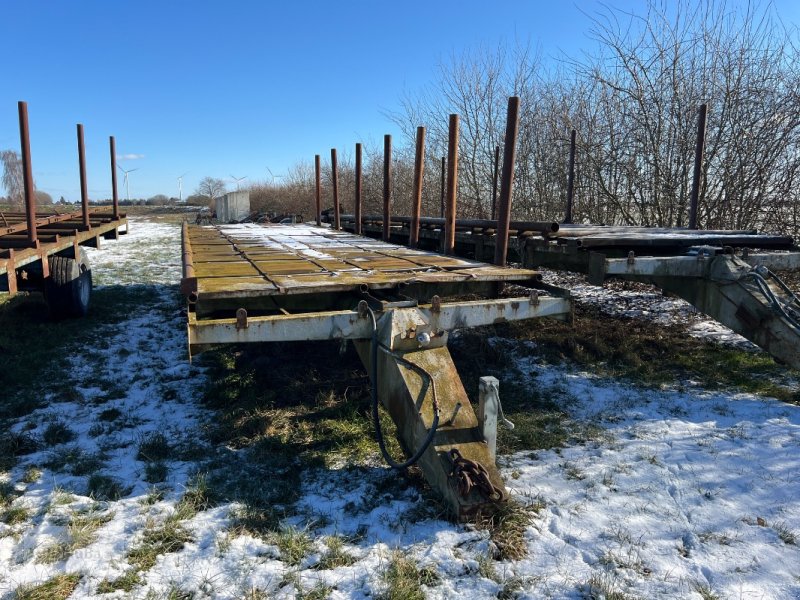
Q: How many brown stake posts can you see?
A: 14